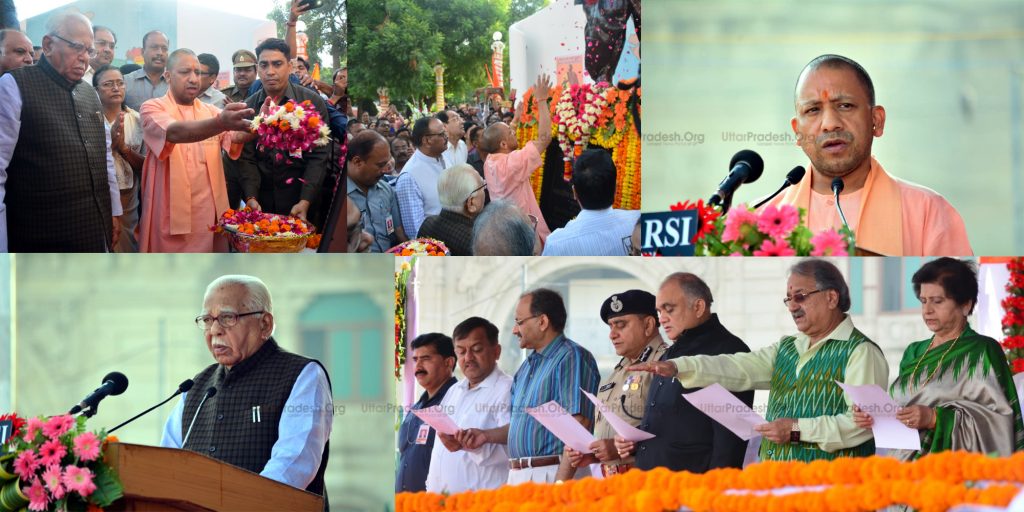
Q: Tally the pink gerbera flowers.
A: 12